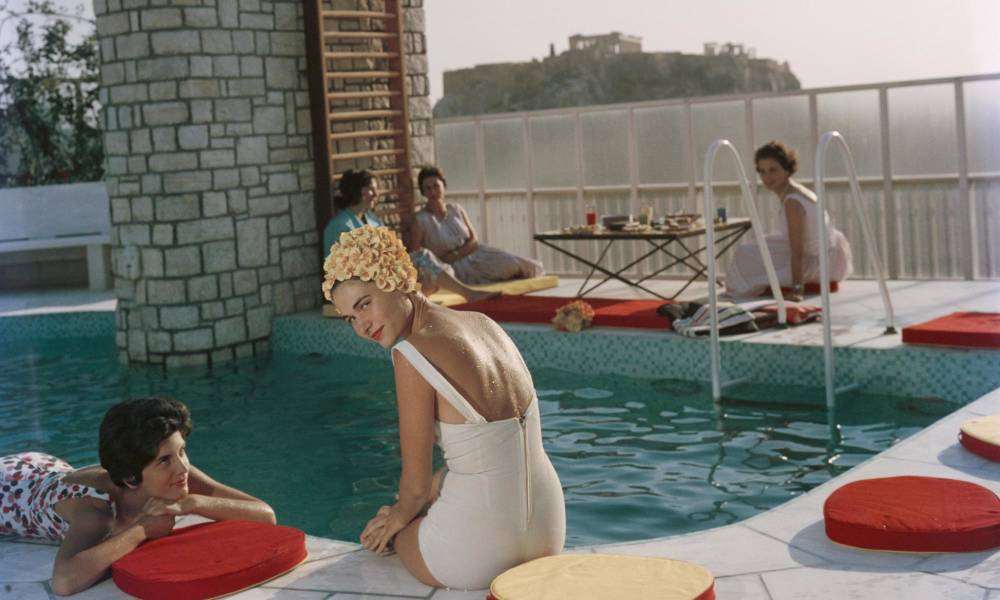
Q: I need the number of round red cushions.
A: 2